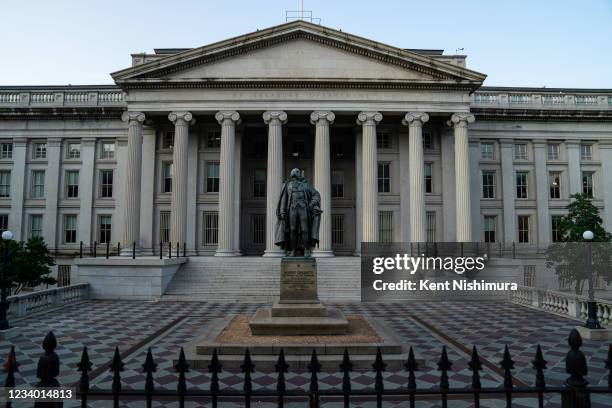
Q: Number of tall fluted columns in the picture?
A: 8